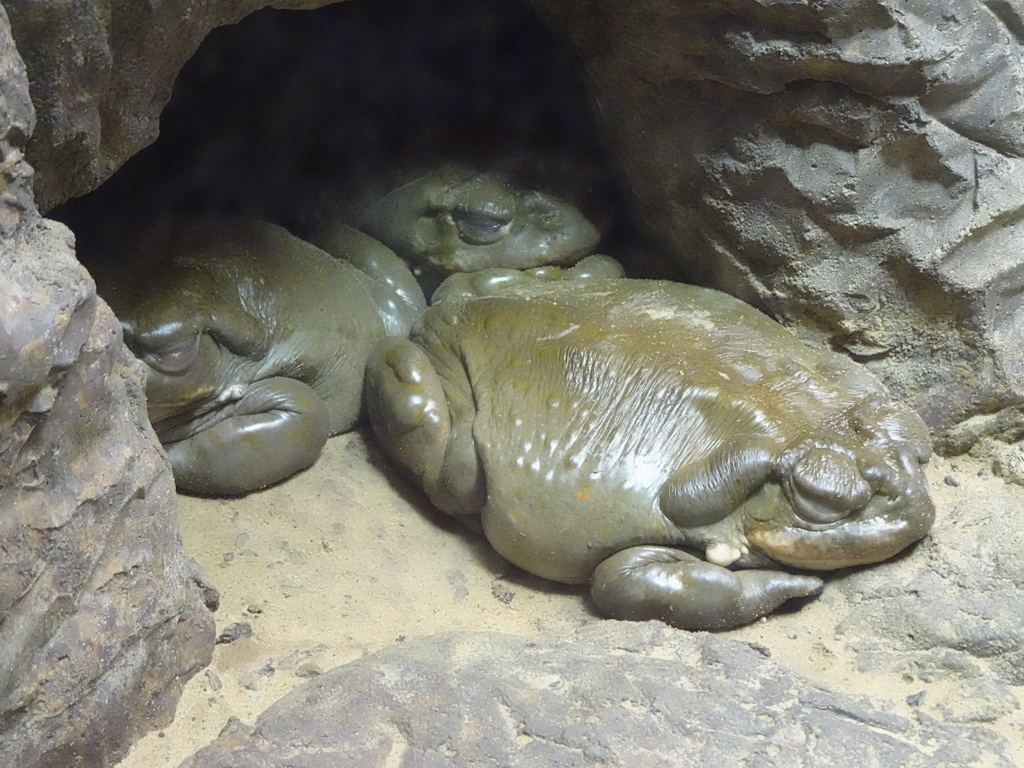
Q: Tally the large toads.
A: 3